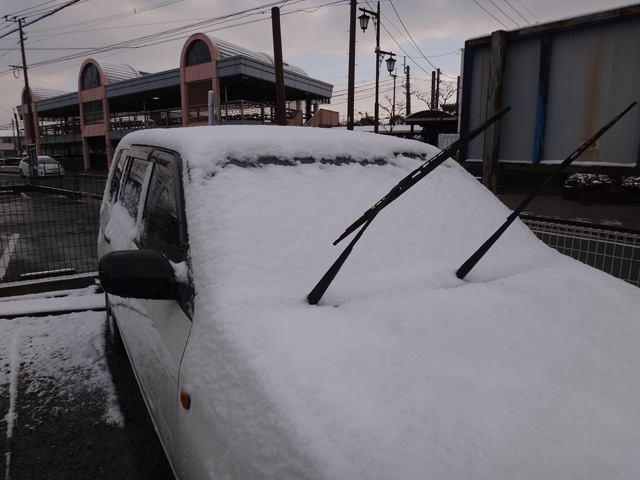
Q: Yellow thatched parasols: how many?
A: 0